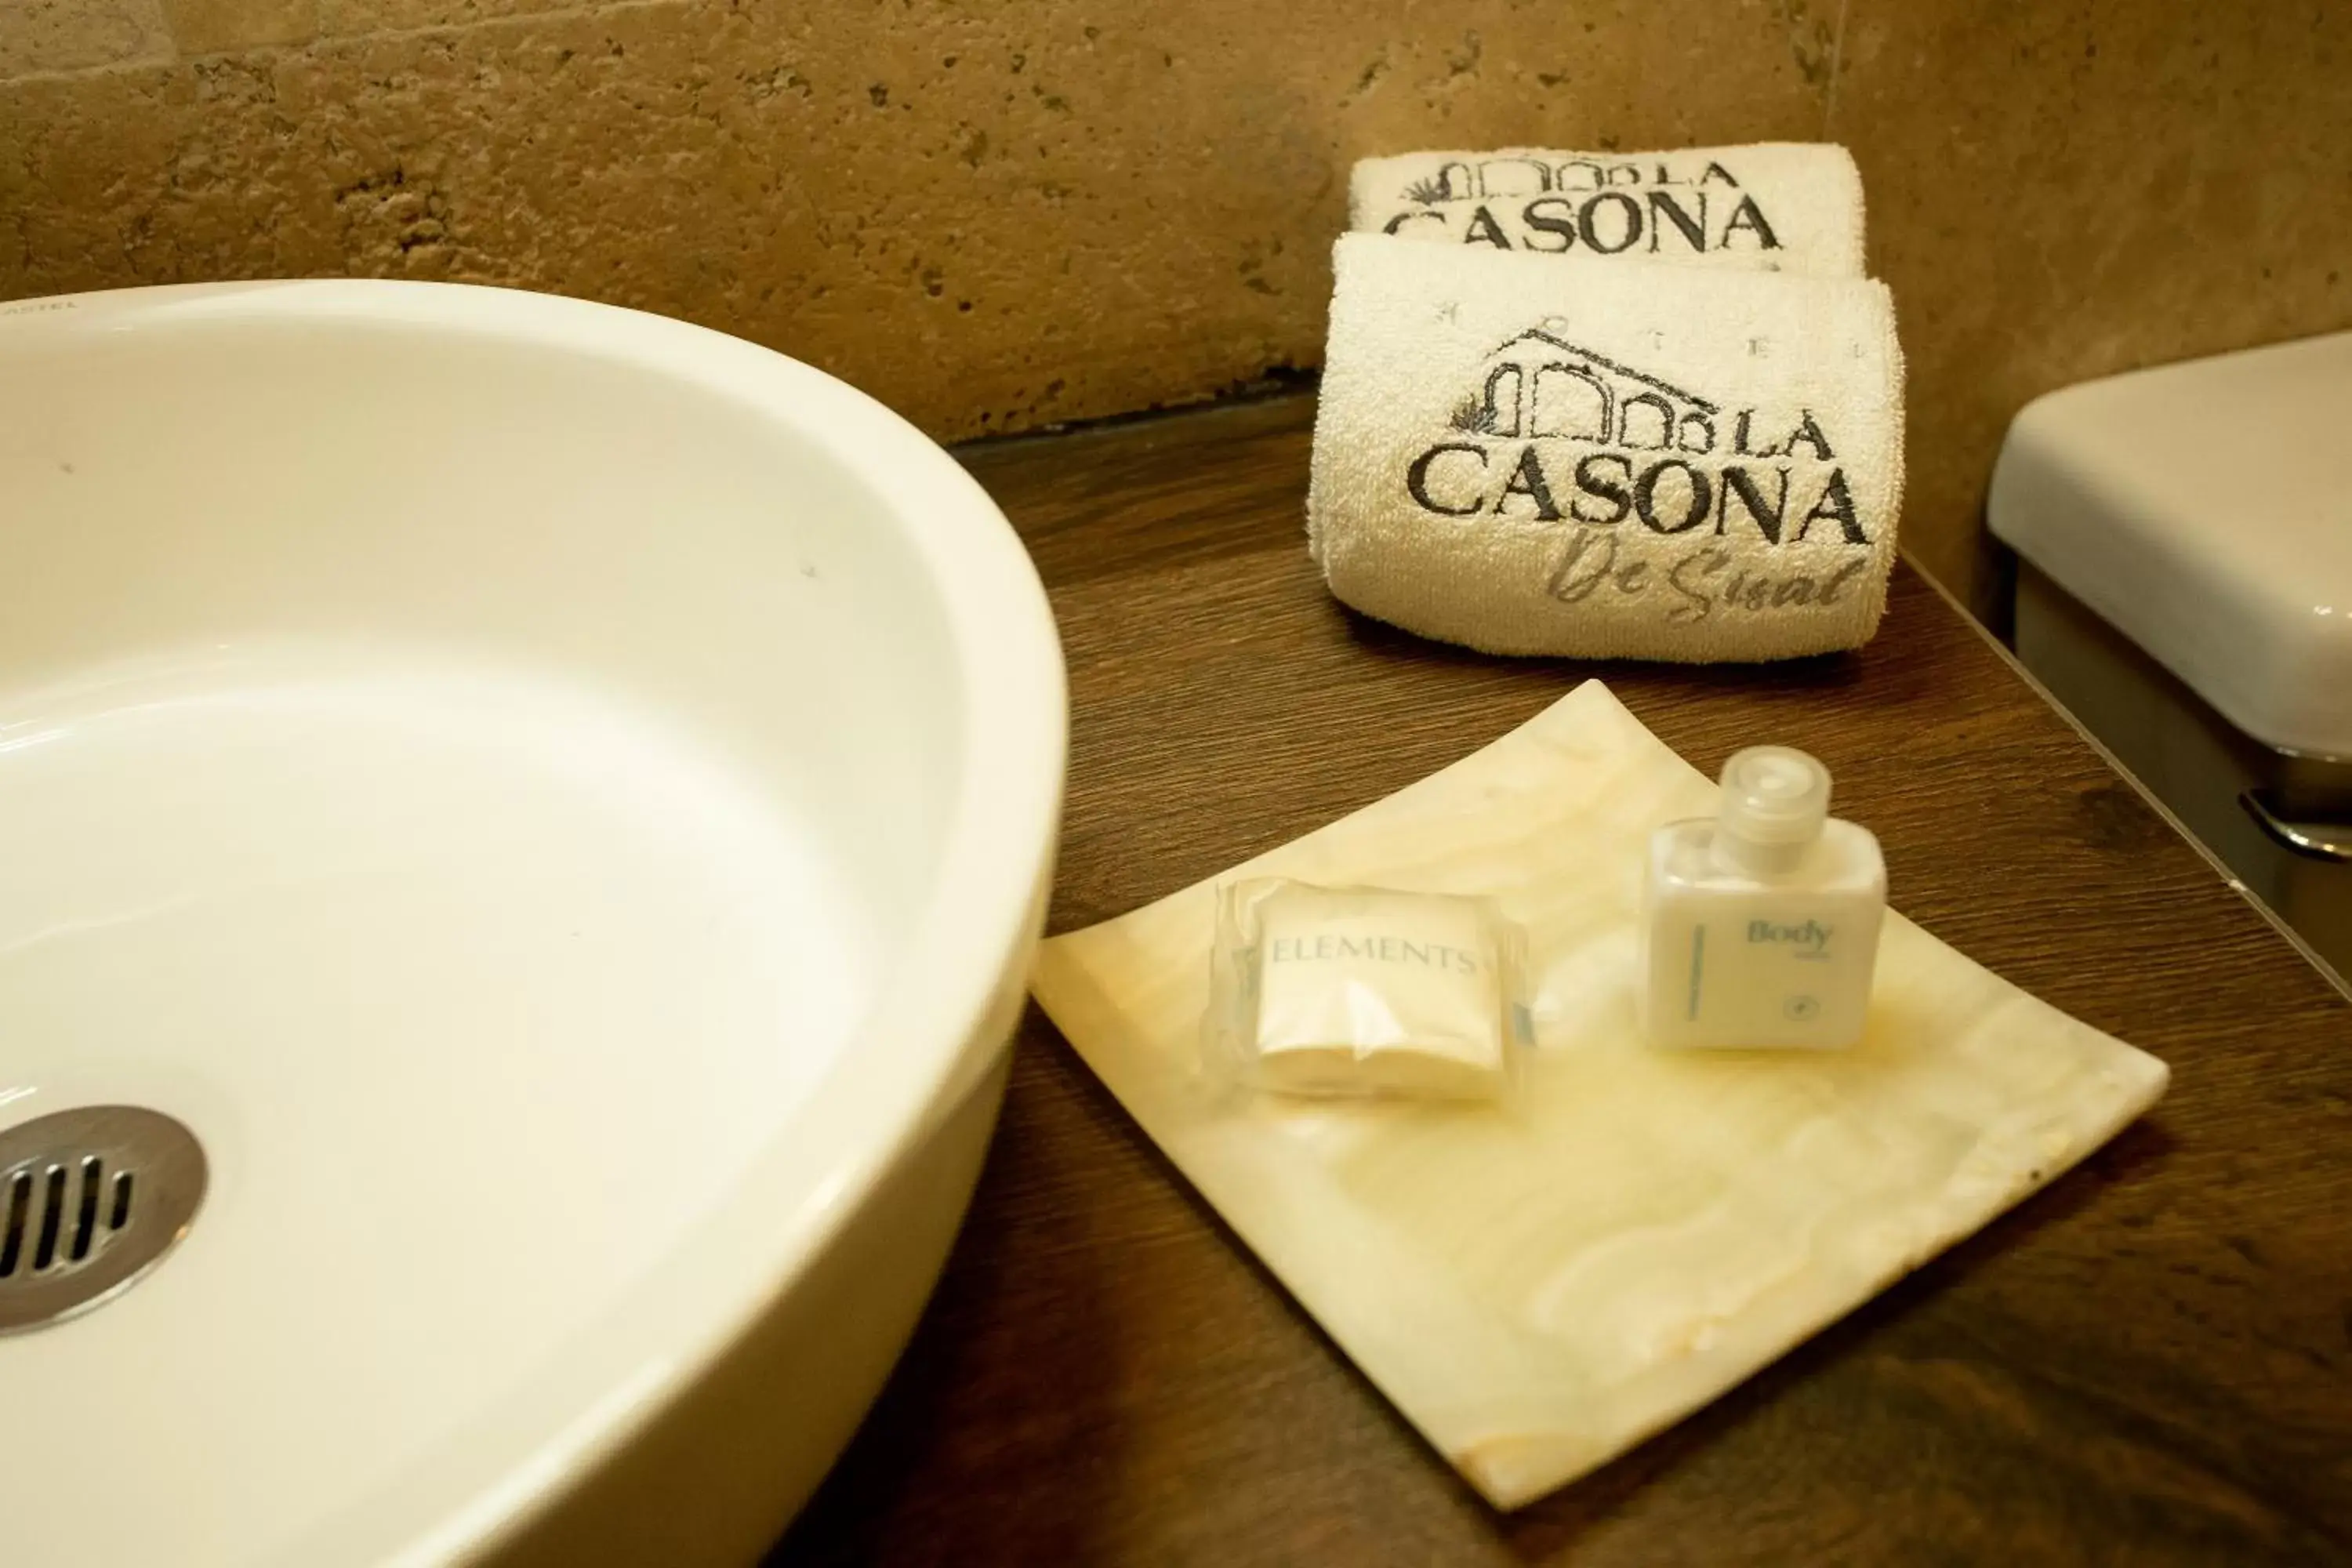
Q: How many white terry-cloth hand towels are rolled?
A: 2